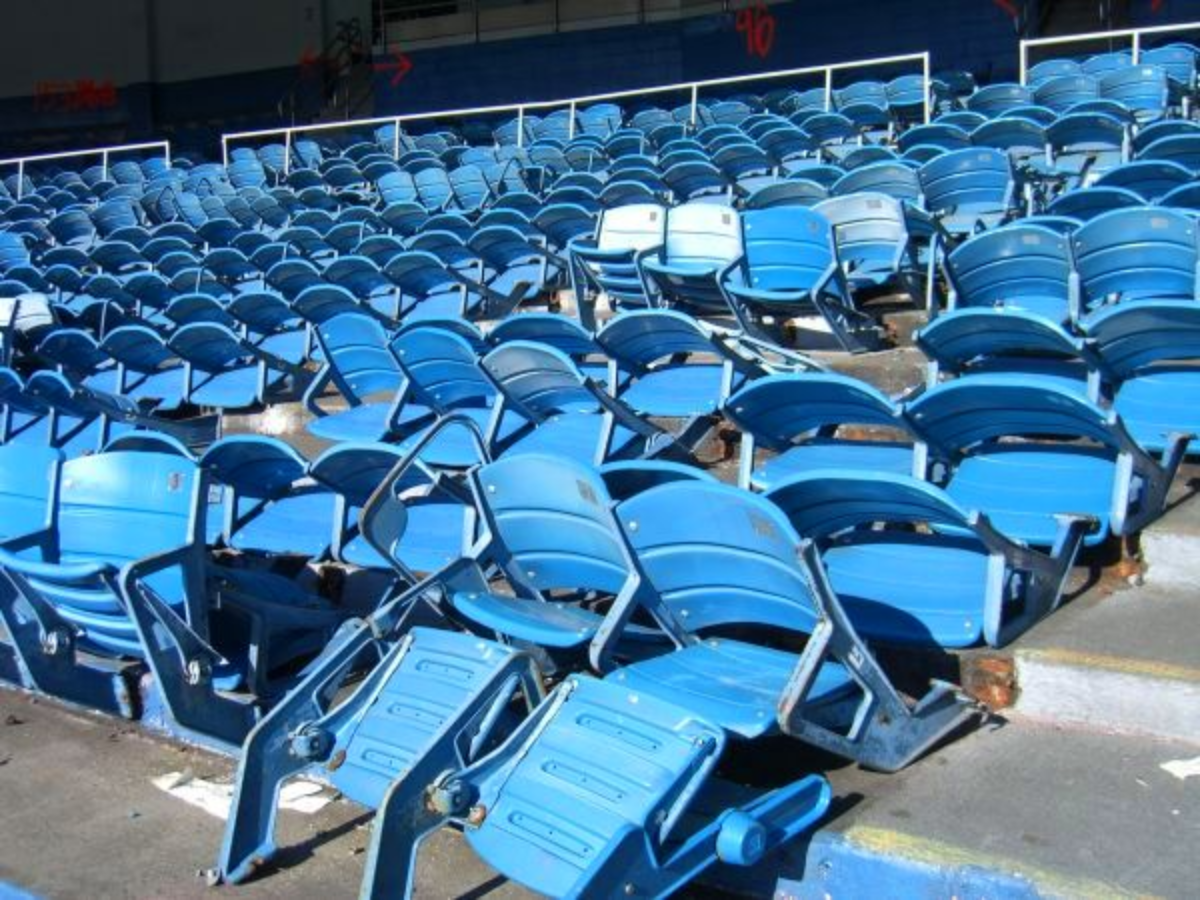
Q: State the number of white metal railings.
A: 3